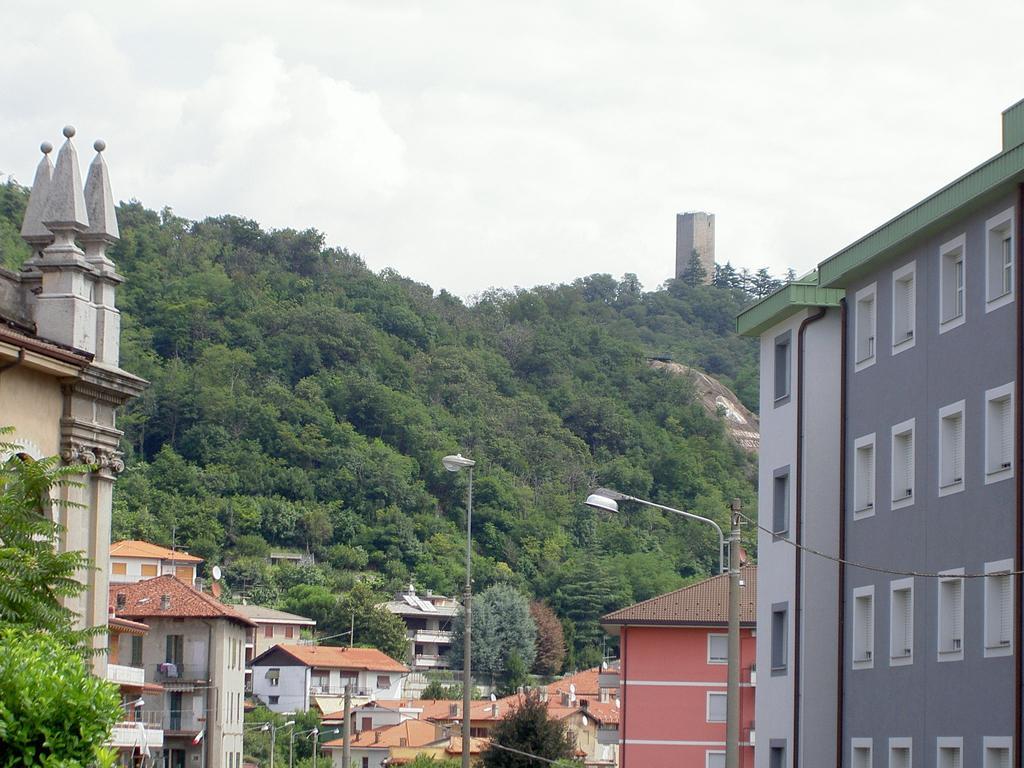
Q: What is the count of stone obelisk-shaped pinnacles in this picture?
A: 3